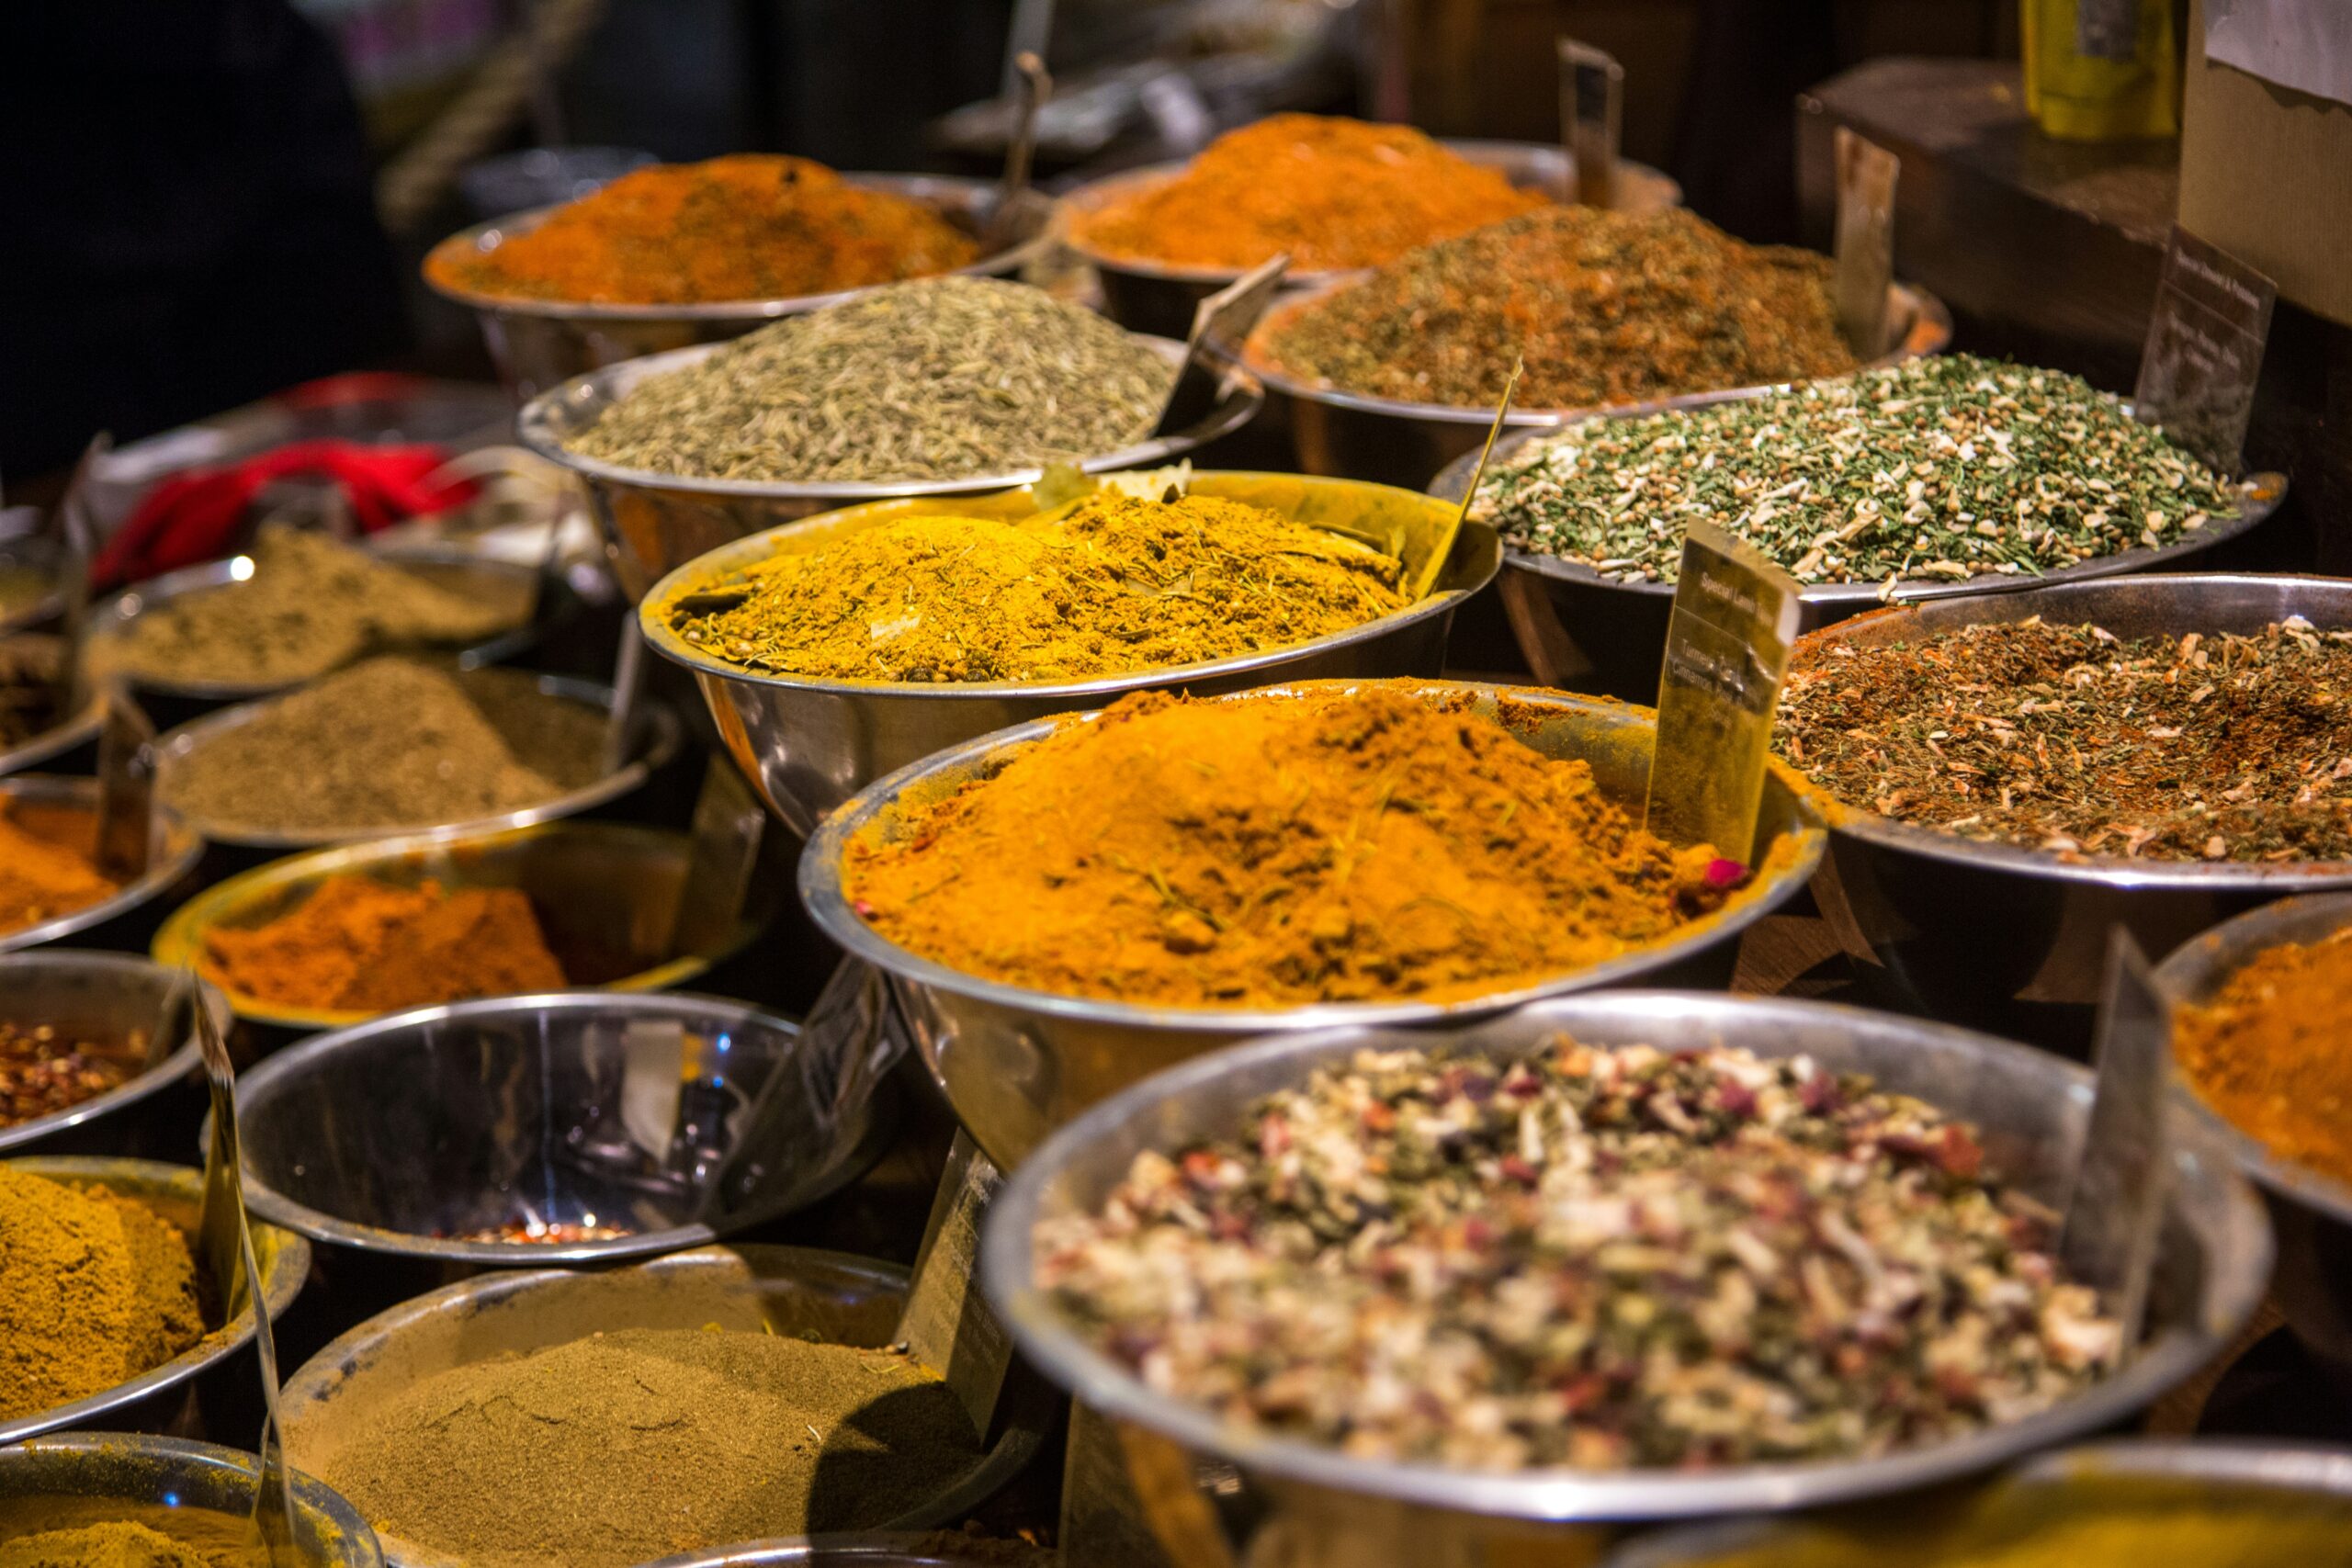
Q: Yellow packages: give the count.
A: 1